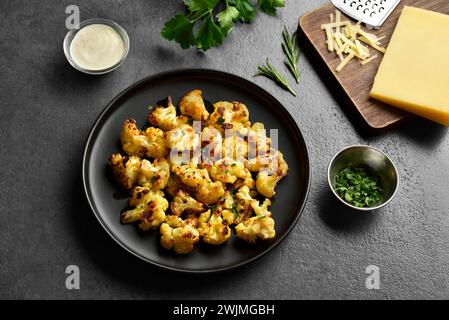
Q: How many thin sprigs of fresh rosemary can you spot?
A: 2